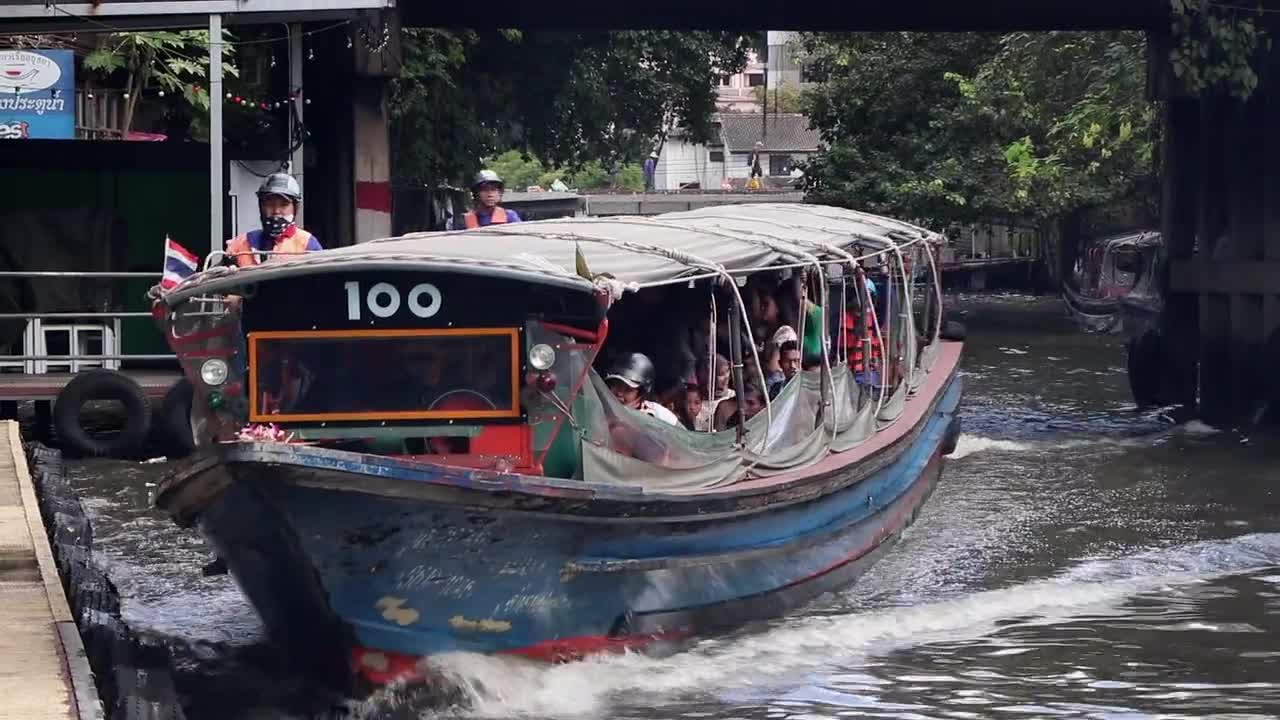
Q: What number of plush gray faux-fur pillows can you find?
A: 0